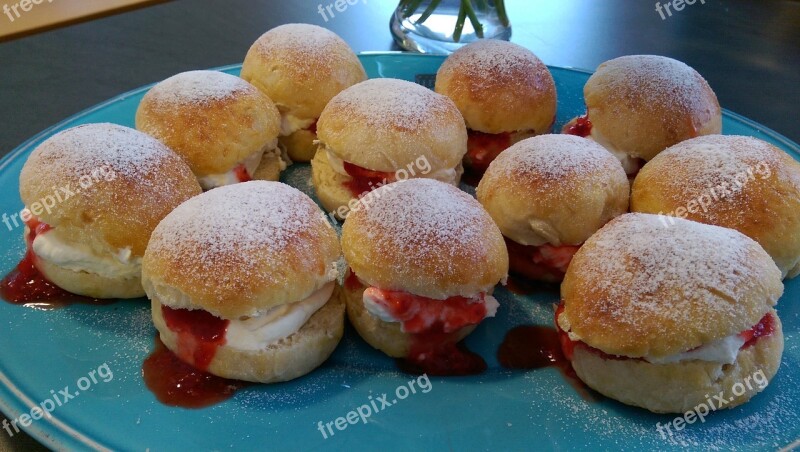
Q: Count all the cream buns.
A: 11